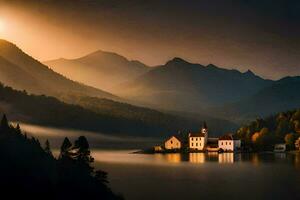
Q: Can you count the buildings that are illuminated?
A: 3